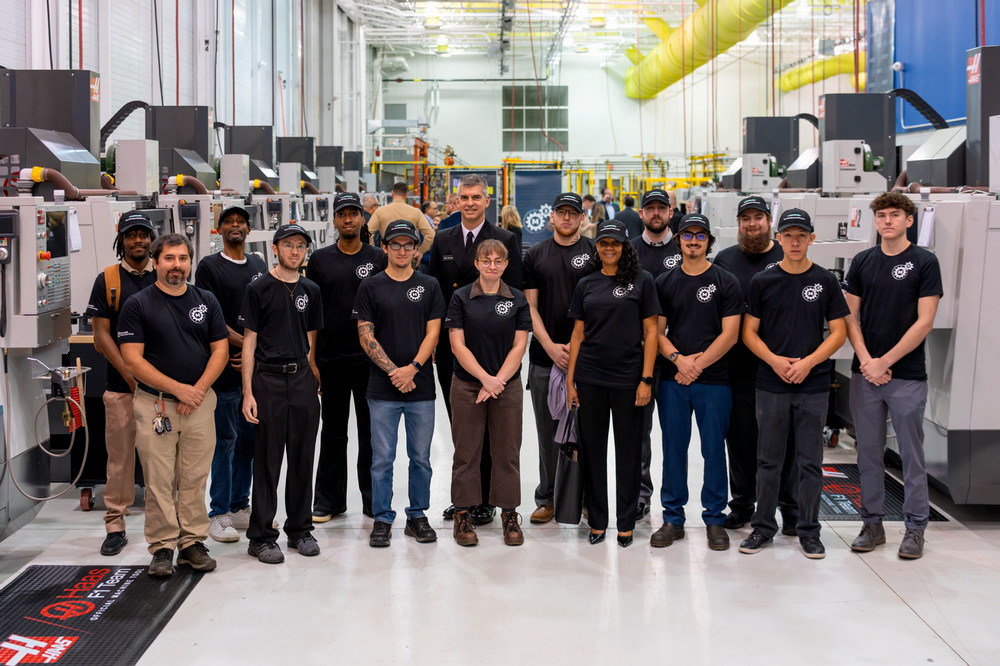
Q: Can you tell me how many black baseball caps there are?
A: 11